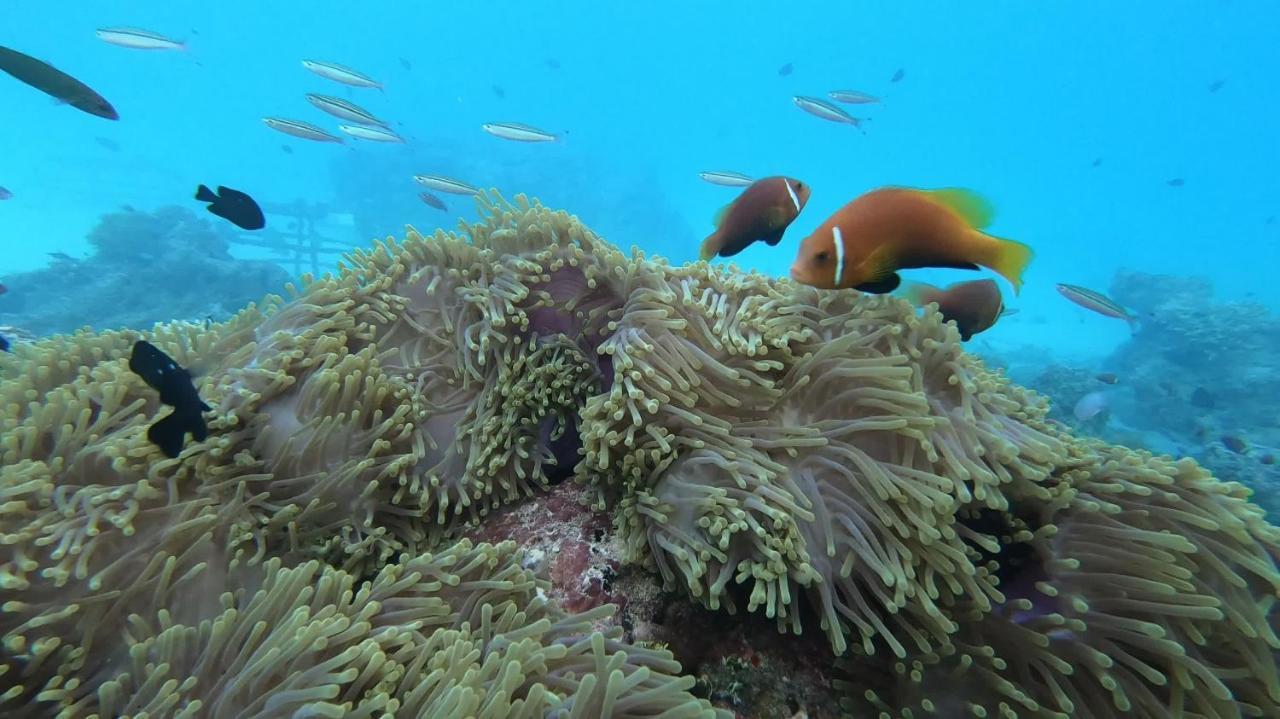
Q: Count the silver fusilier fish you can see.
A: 11